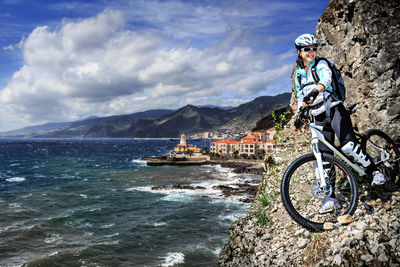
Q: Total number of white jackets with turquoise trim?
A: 1